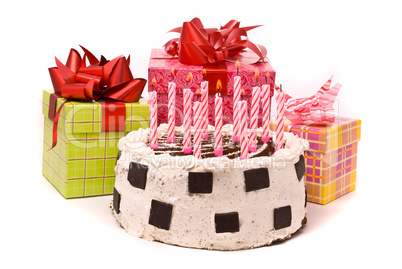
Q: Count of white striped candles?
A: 11